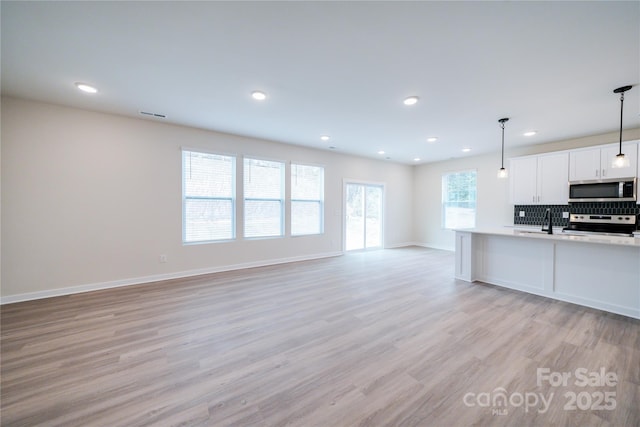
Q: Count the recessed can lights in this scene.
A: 9